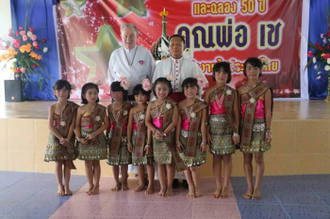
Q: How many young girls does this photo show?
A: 8